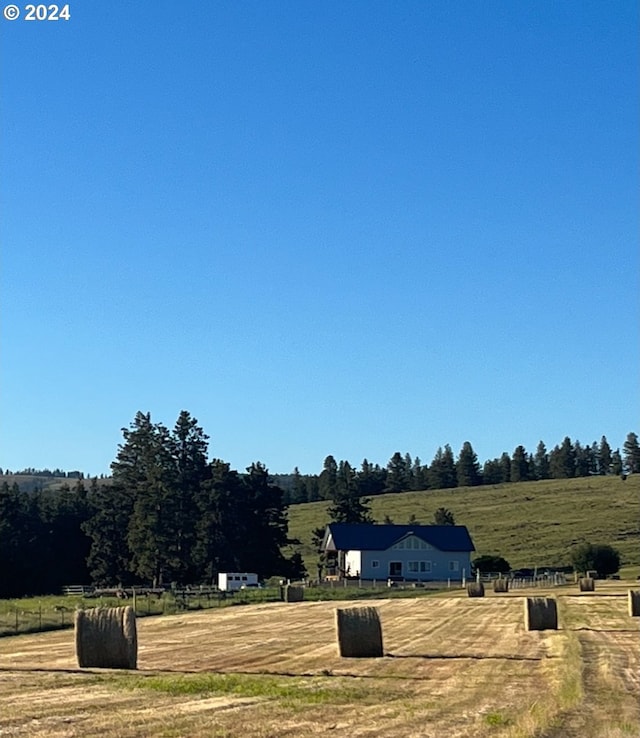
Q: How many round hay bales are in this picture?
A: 8